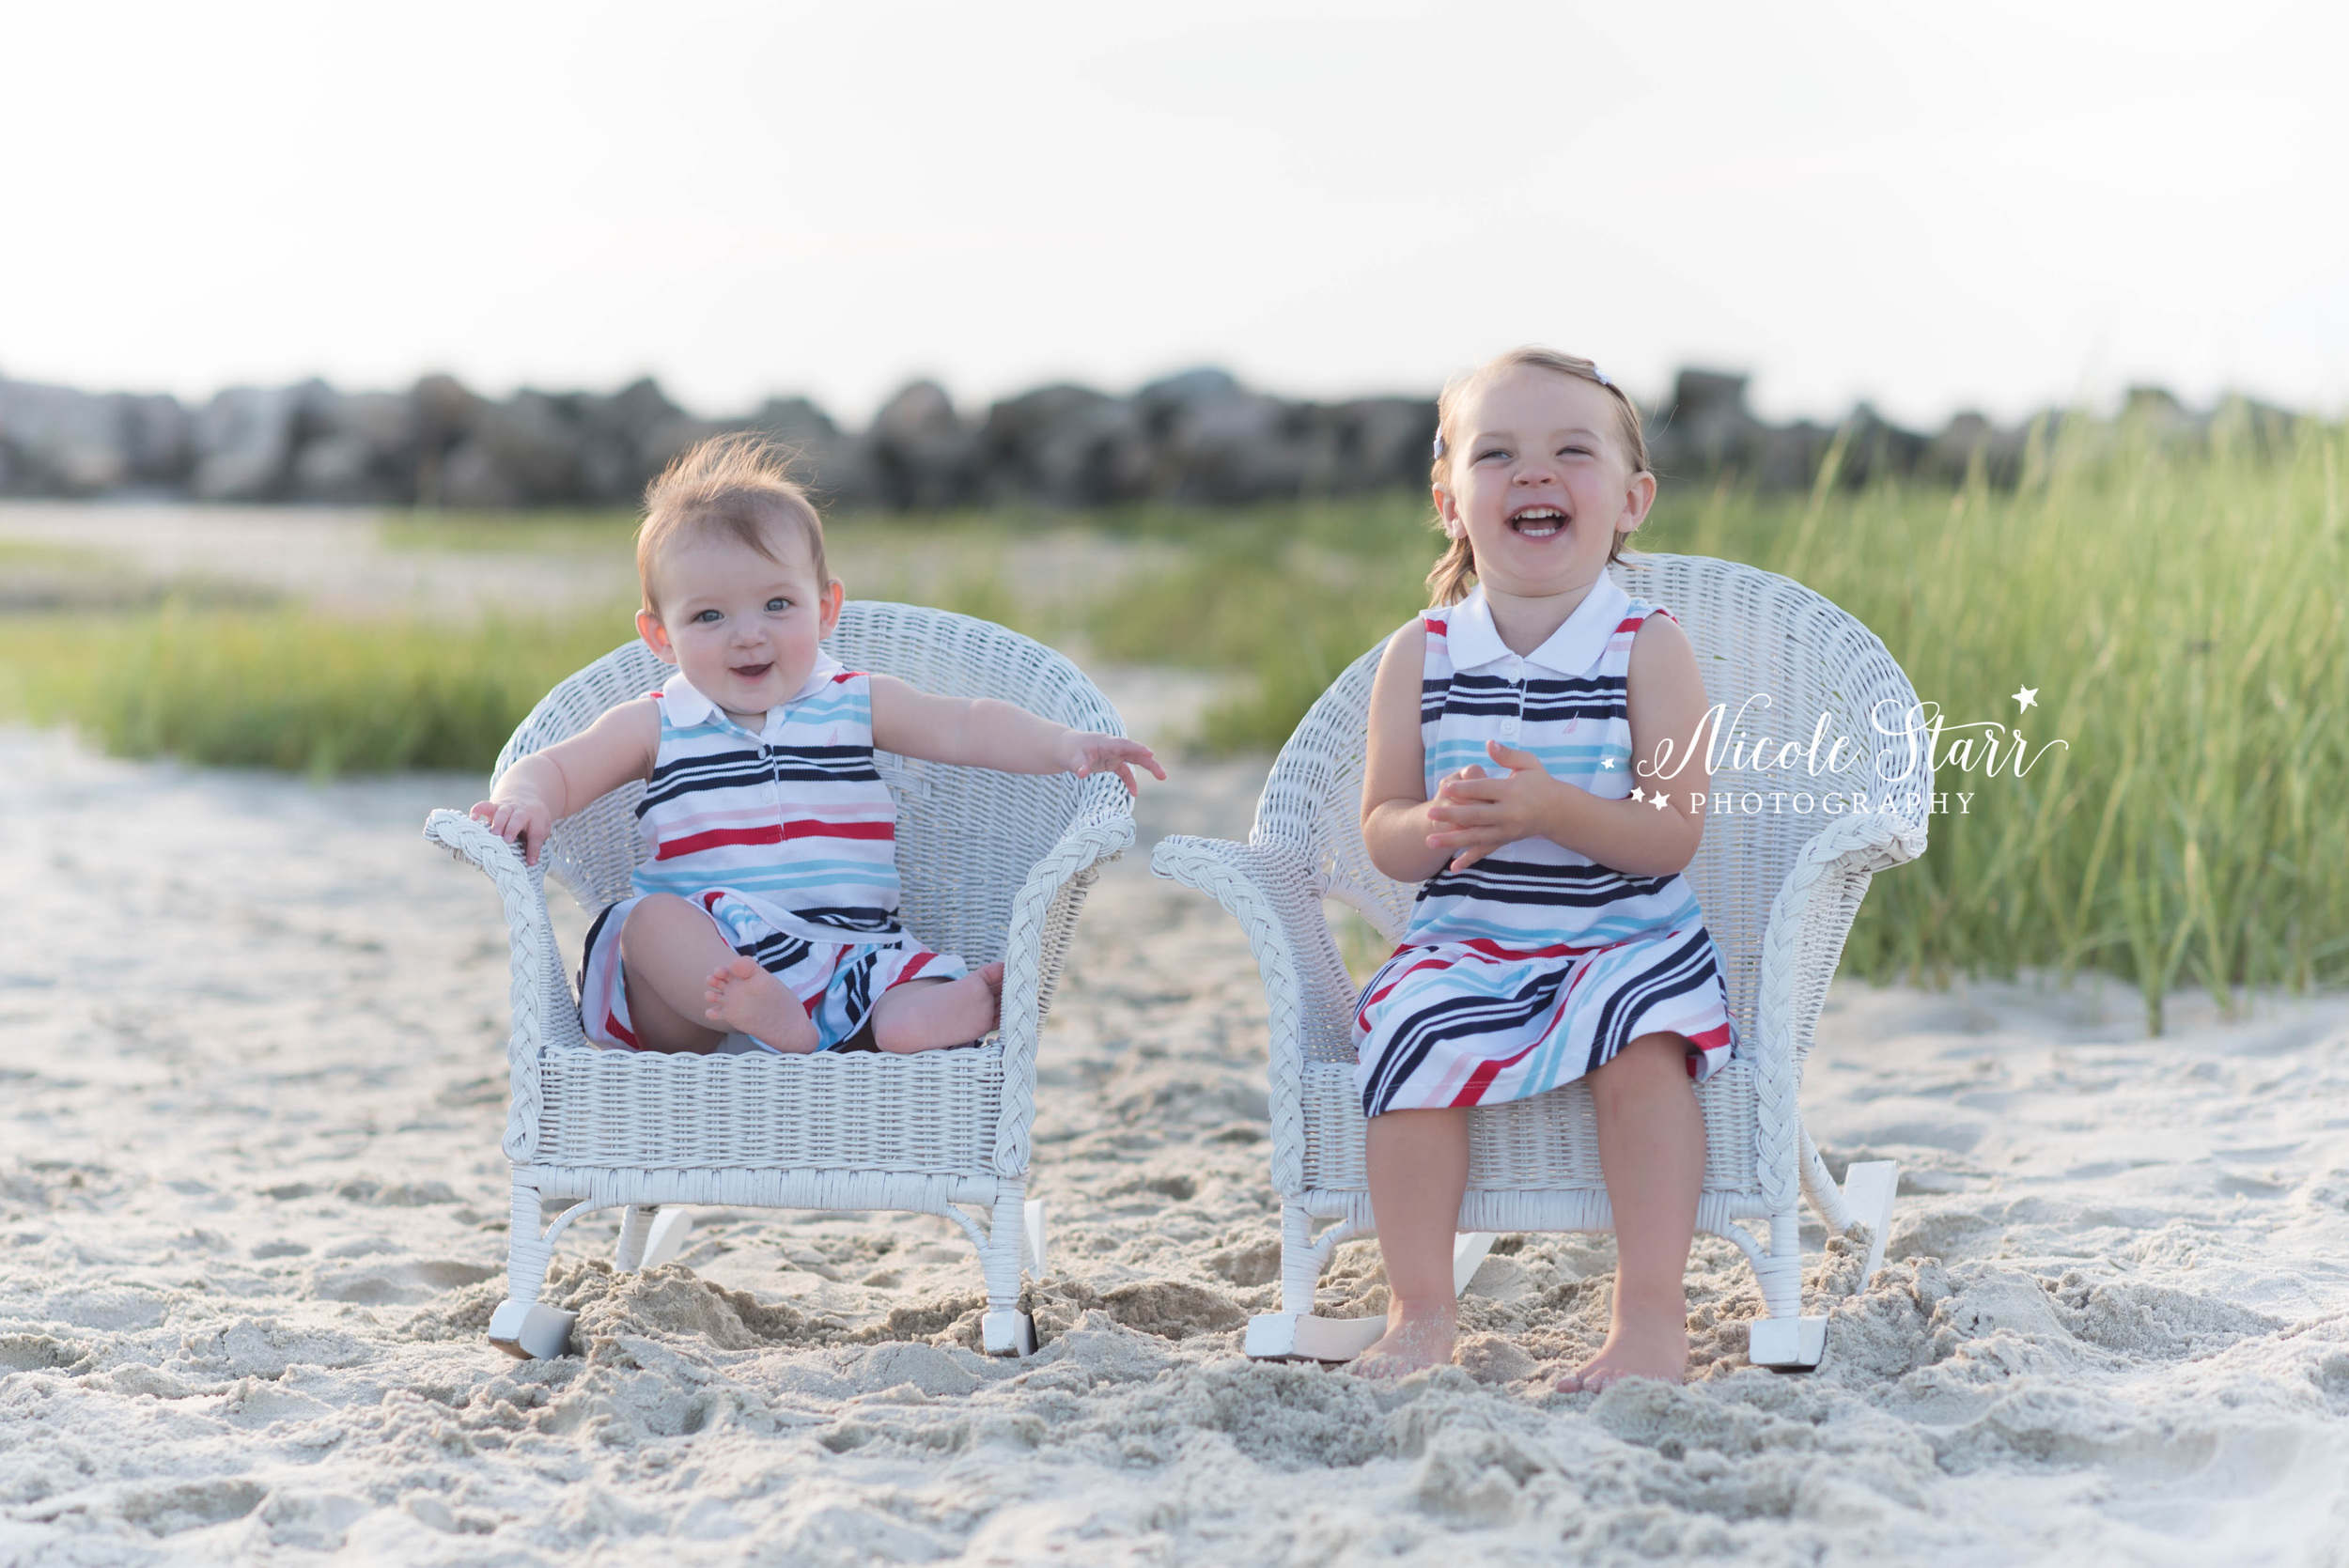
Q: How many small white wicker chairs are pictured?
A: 2